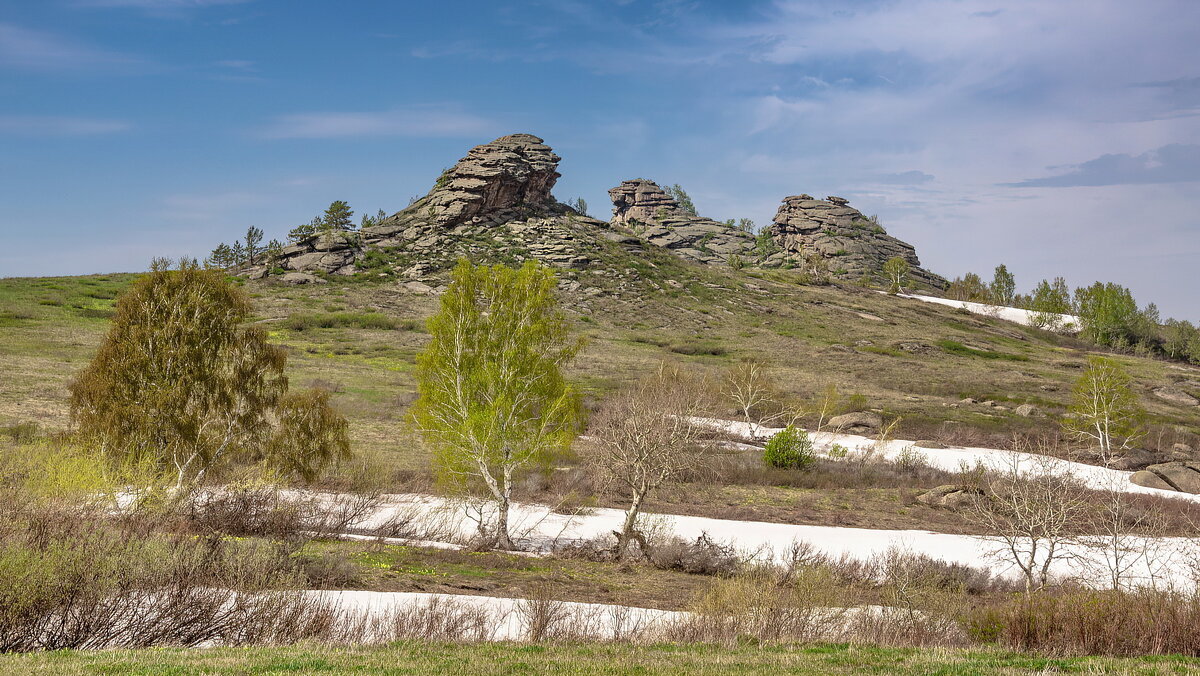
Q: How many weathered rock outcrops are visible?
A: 3